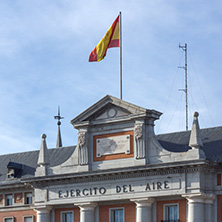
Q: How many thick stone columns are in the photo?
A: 4